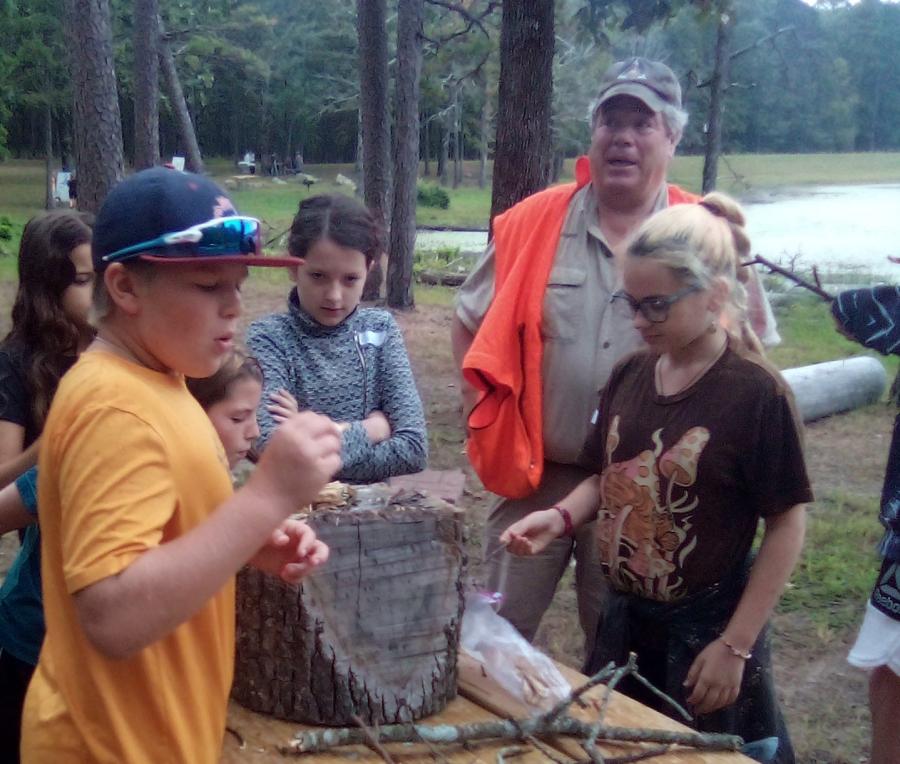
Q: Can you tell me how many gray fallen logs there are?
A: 1